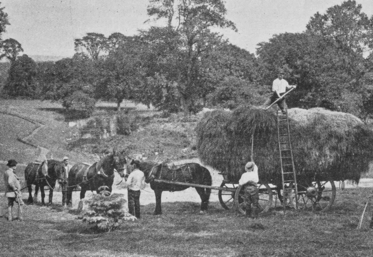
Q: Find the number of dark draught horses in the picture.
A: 3